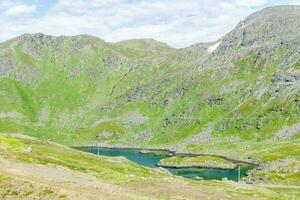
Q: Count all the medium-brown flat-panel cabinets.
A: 0